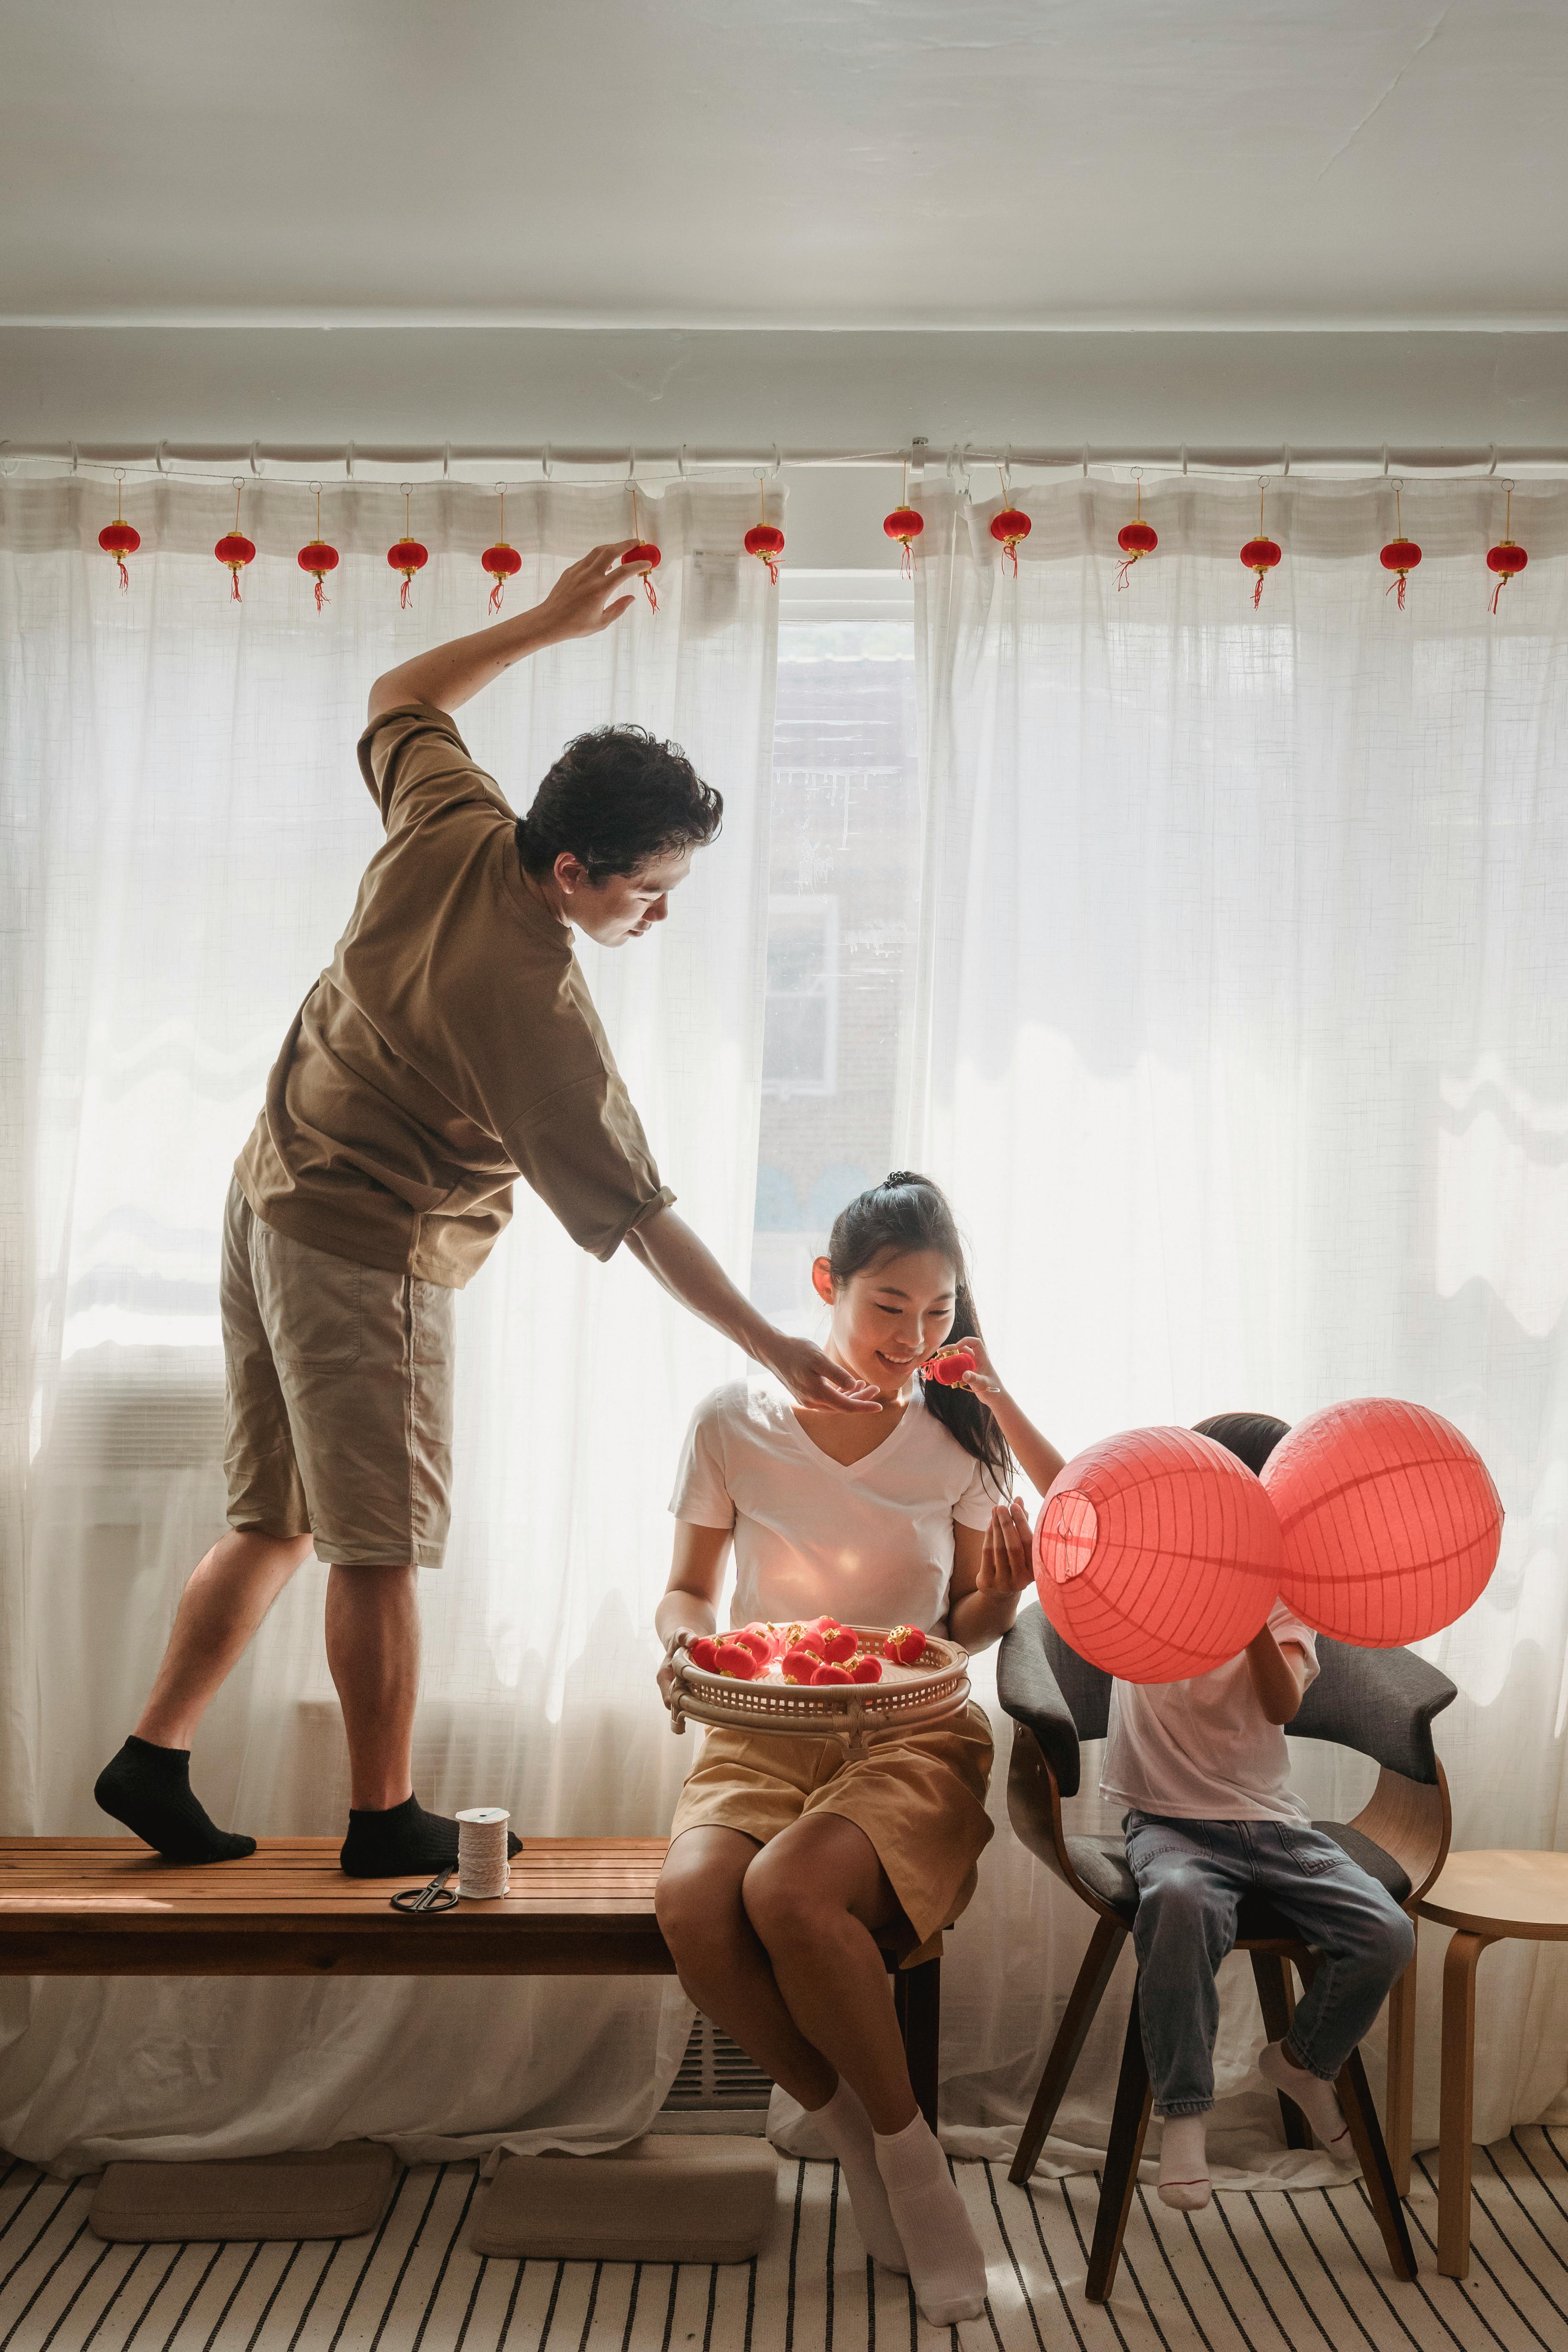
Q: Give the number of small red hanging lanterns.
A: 13